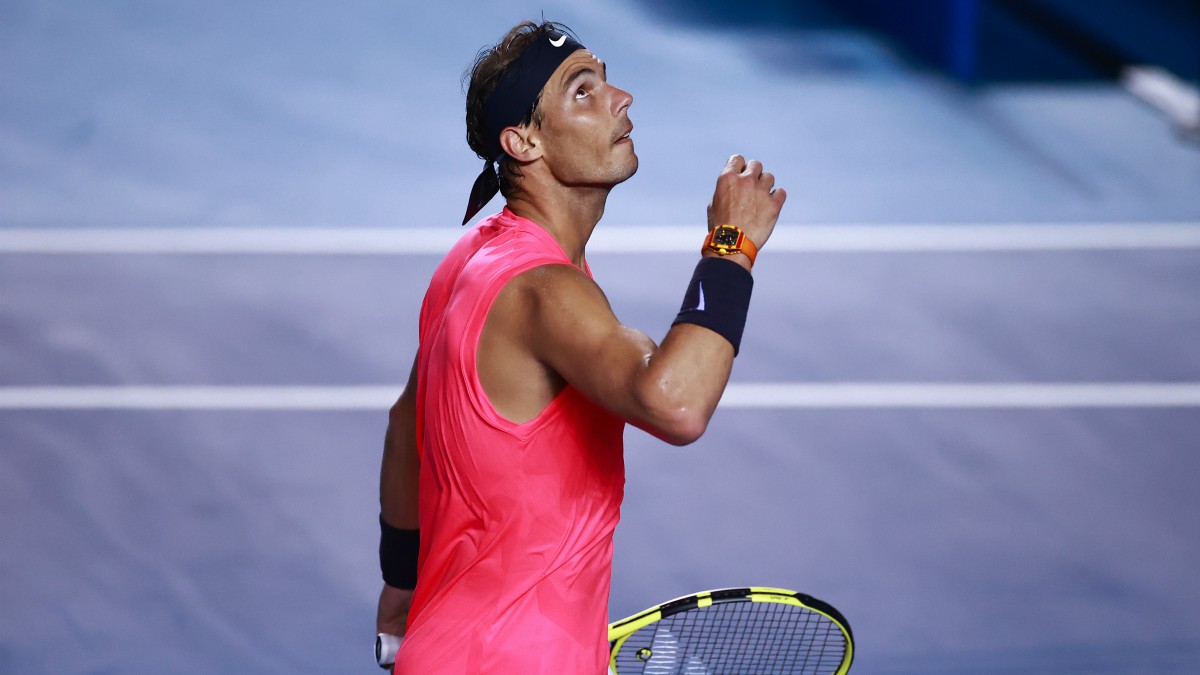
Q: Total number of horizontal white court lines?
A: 2